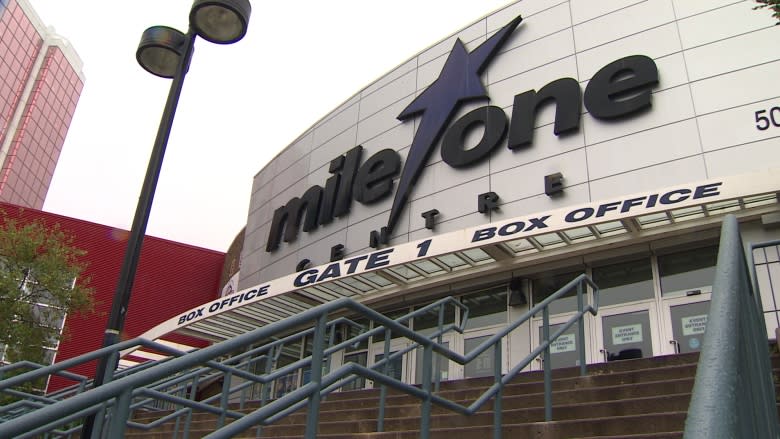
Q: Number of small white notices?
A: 3